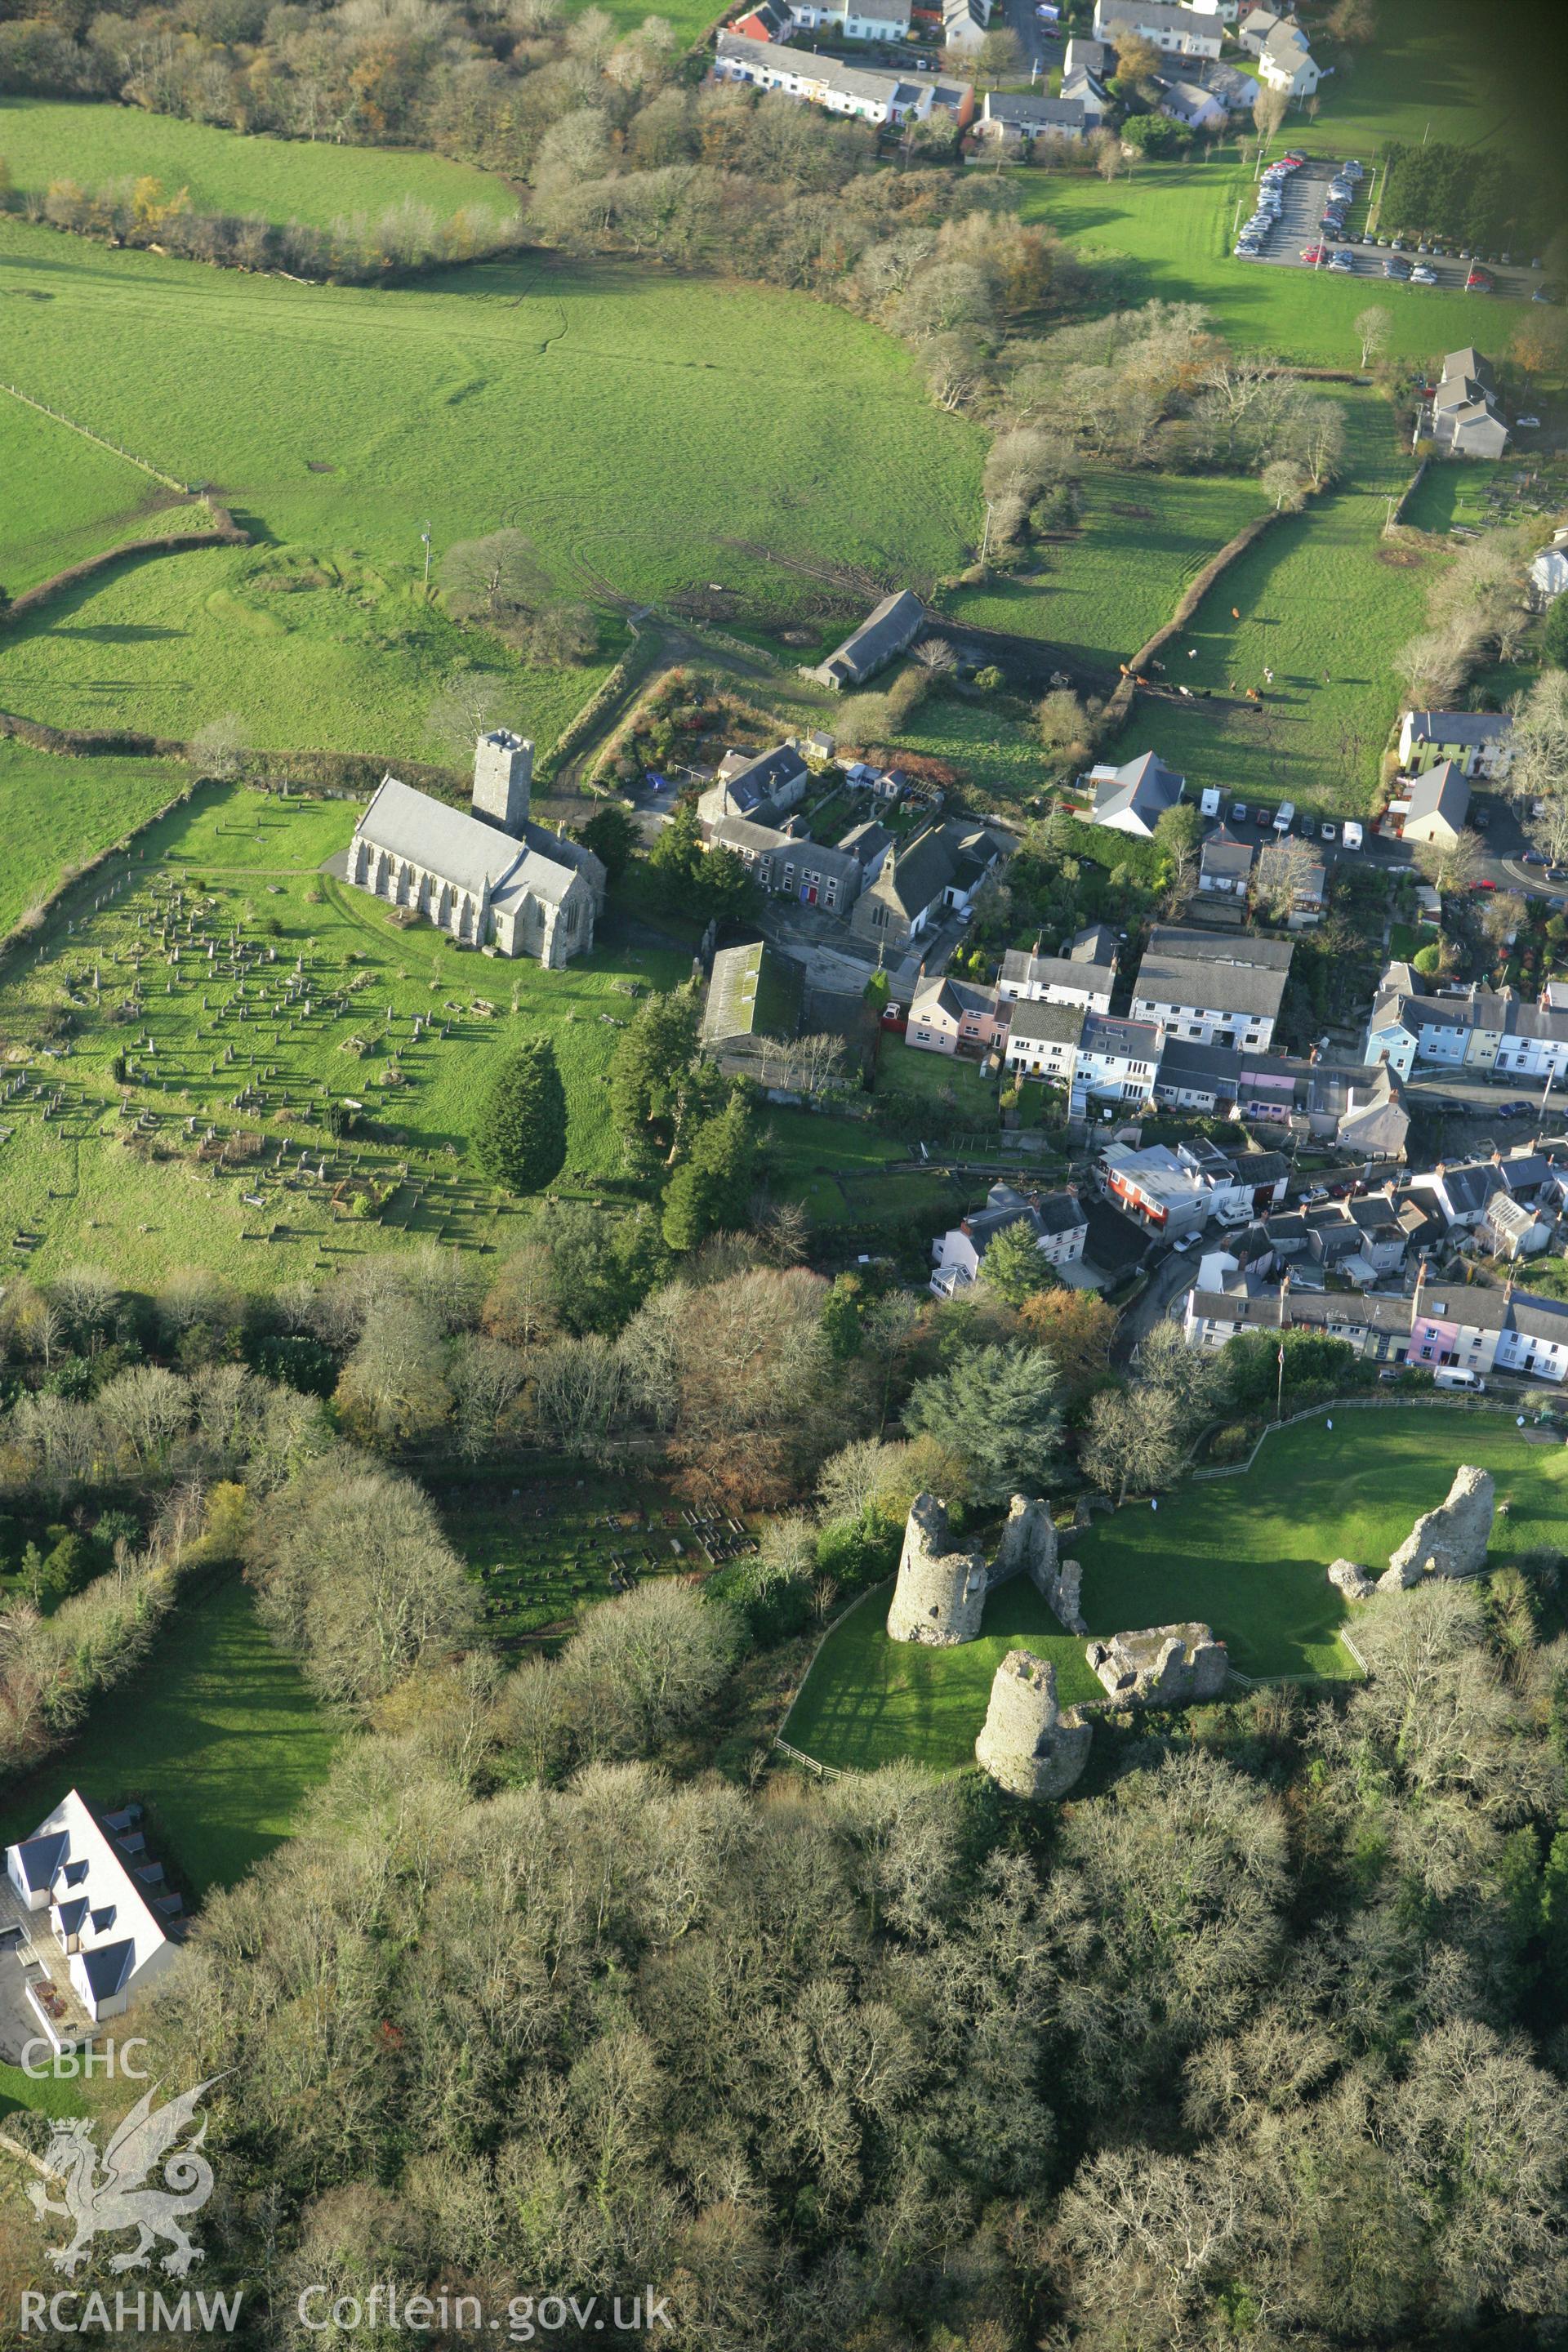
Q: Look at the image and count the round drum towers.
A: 2